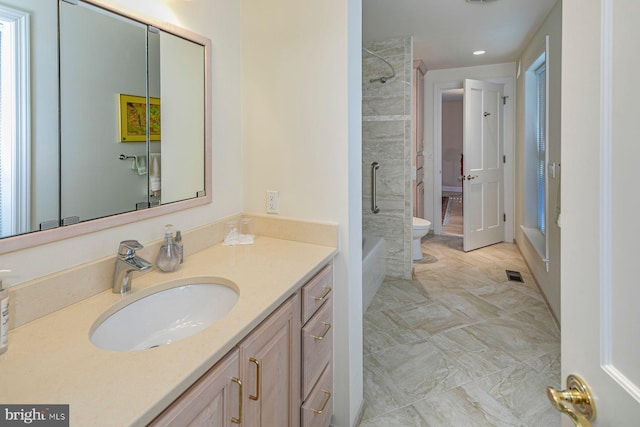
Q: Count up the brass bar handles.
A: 5